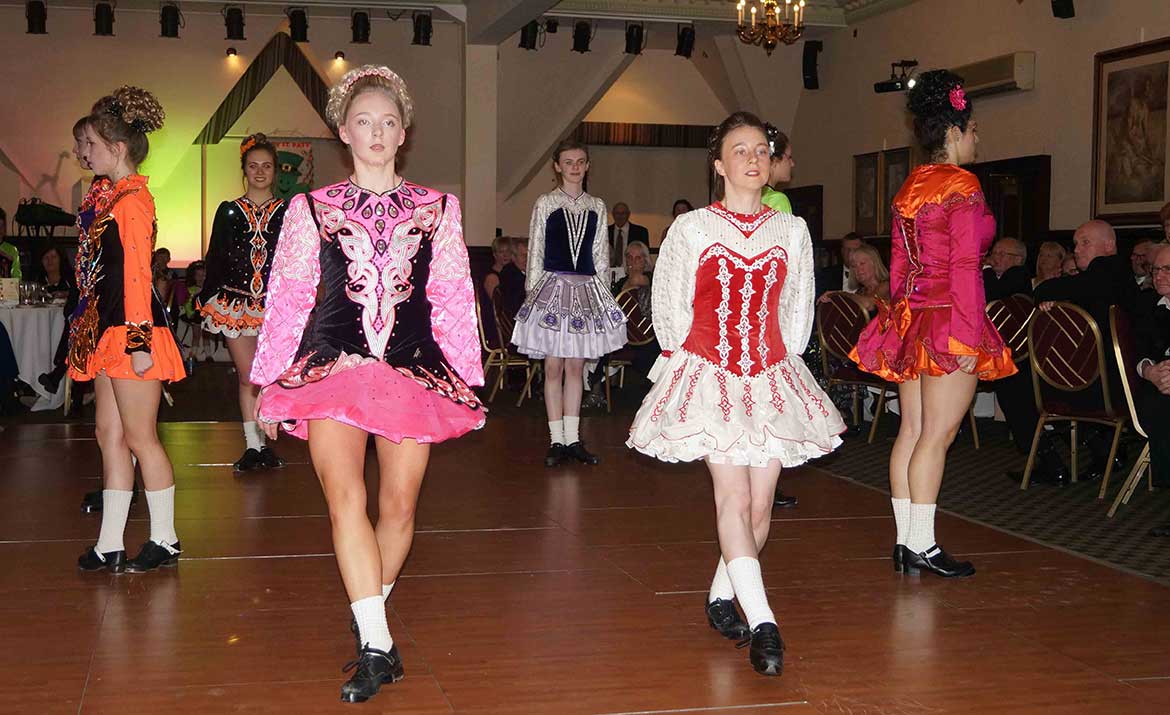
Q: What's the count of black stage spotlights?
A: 11